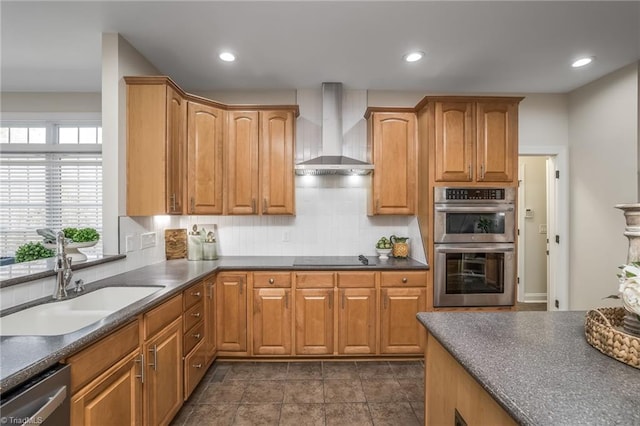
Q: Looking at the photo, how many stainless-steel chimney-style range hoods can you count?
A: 1